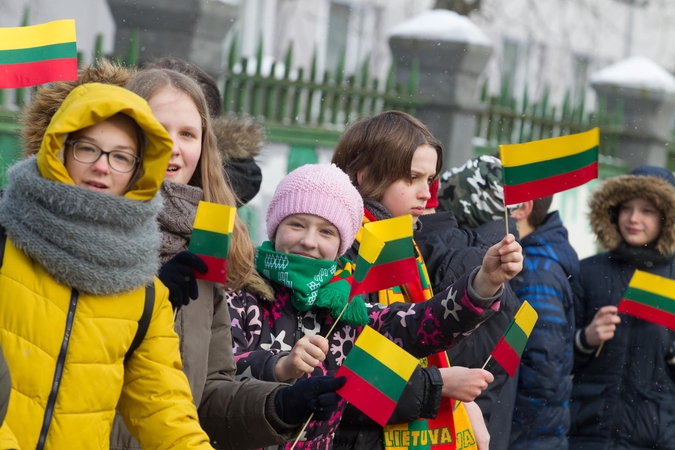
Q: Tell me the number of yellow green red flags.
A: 7